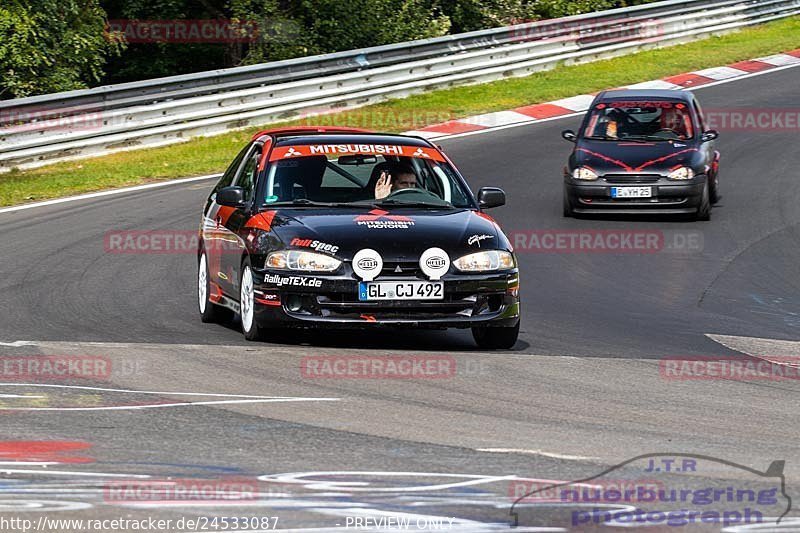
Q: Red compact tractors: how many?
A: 0